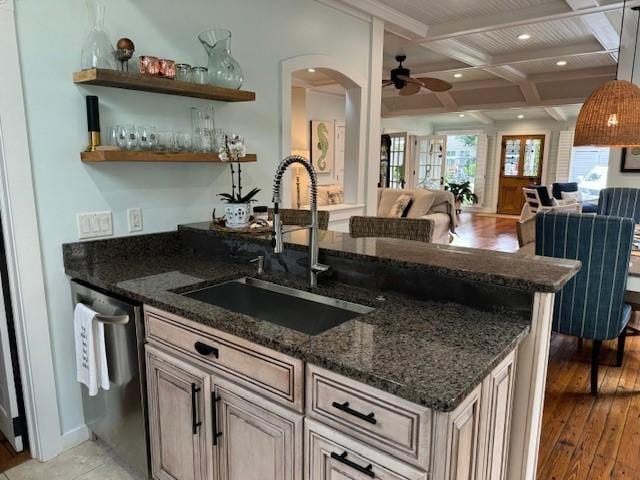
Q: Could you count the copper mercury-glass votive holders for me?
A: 2